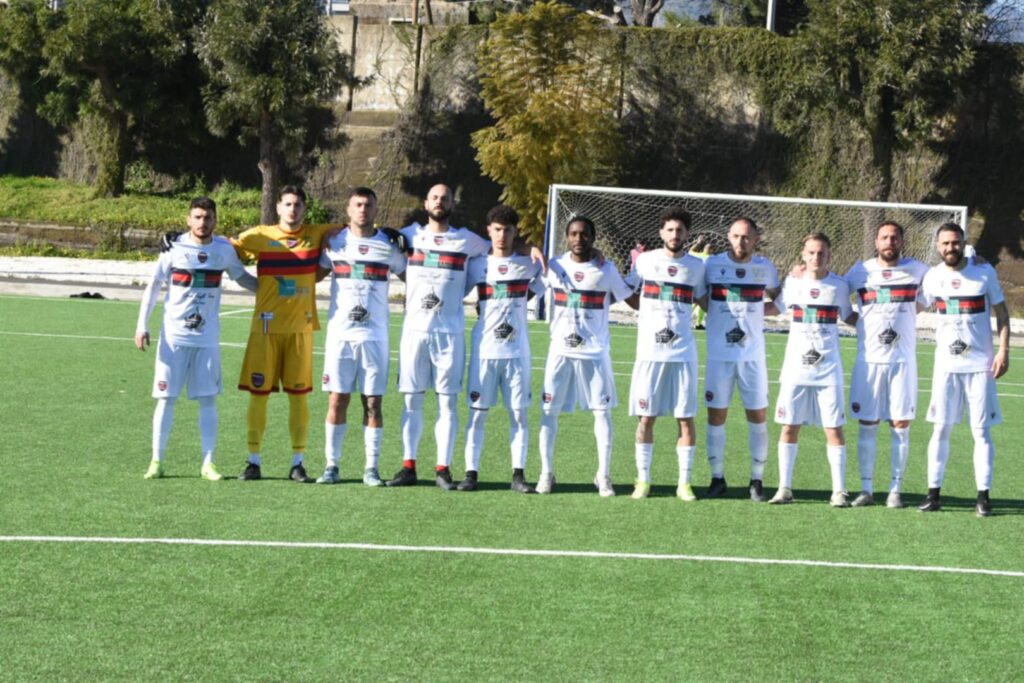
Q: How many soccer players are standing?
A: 11